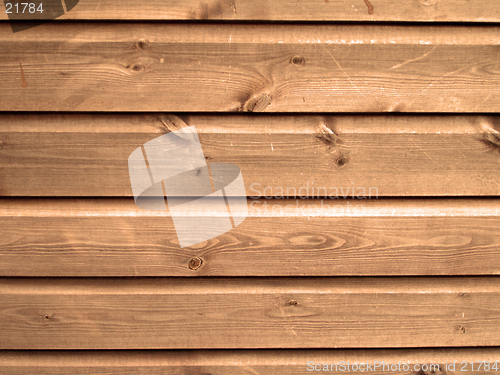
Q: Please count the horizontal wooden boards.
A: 6